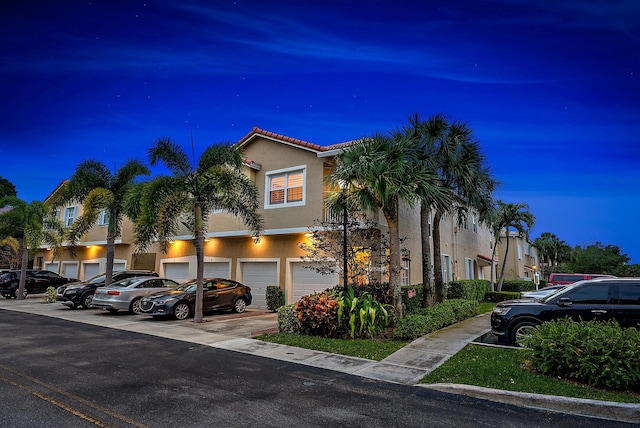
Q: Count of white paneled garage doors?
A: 8